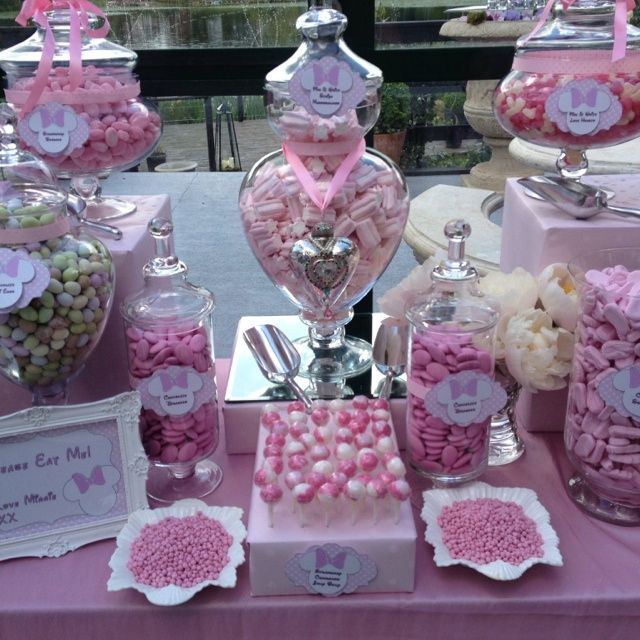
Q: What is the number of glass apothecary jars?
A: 7